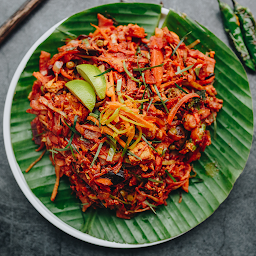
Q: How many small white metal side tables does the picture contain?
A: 0